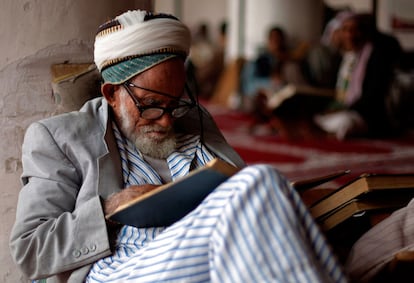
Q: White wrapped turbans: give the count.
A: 1